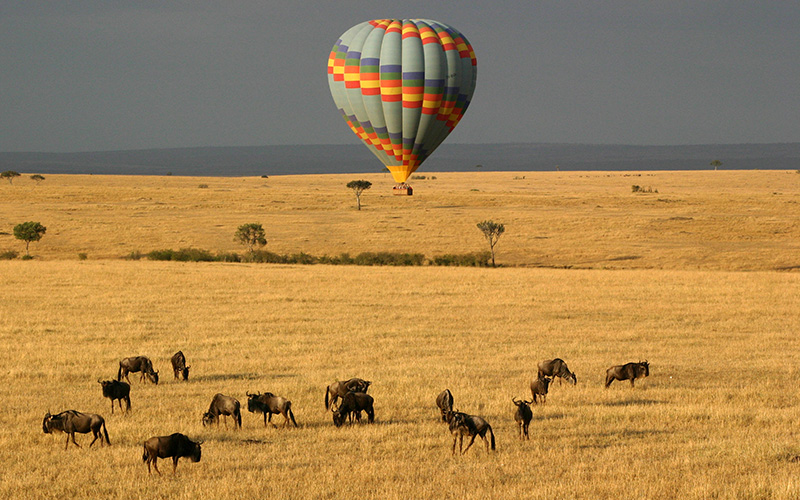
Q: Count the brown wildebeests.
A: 15